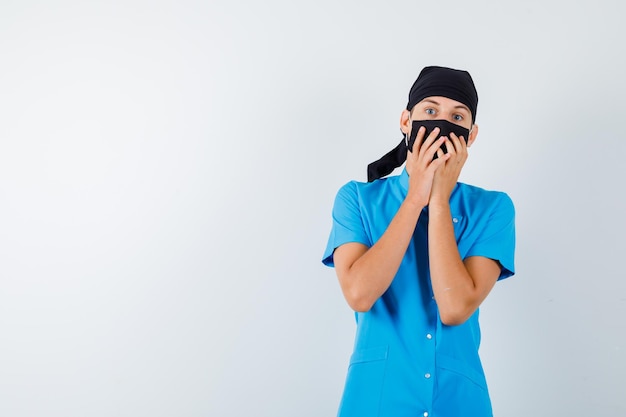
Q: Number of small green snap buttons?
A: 0